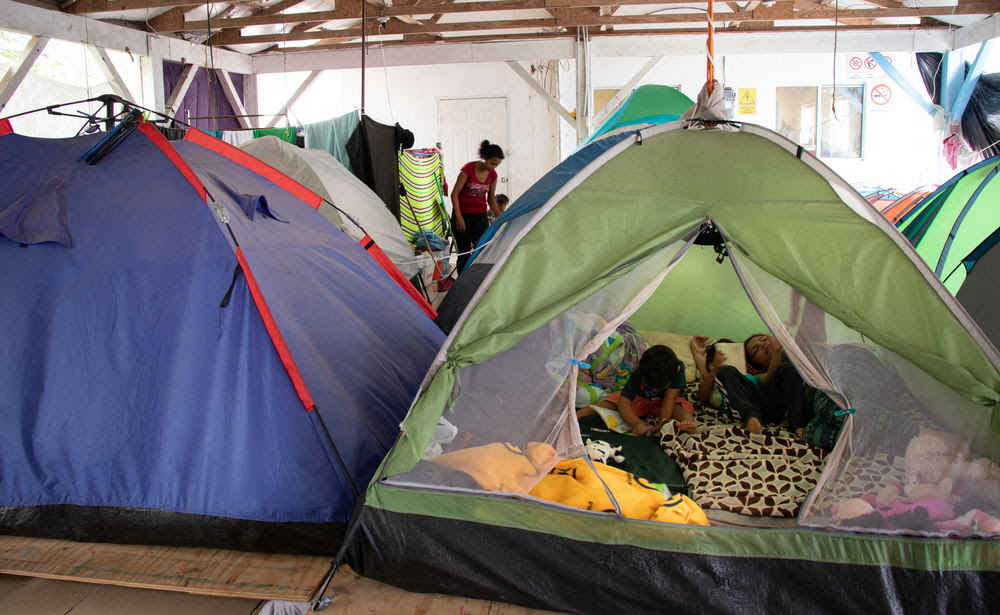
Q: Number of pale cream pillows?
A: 1